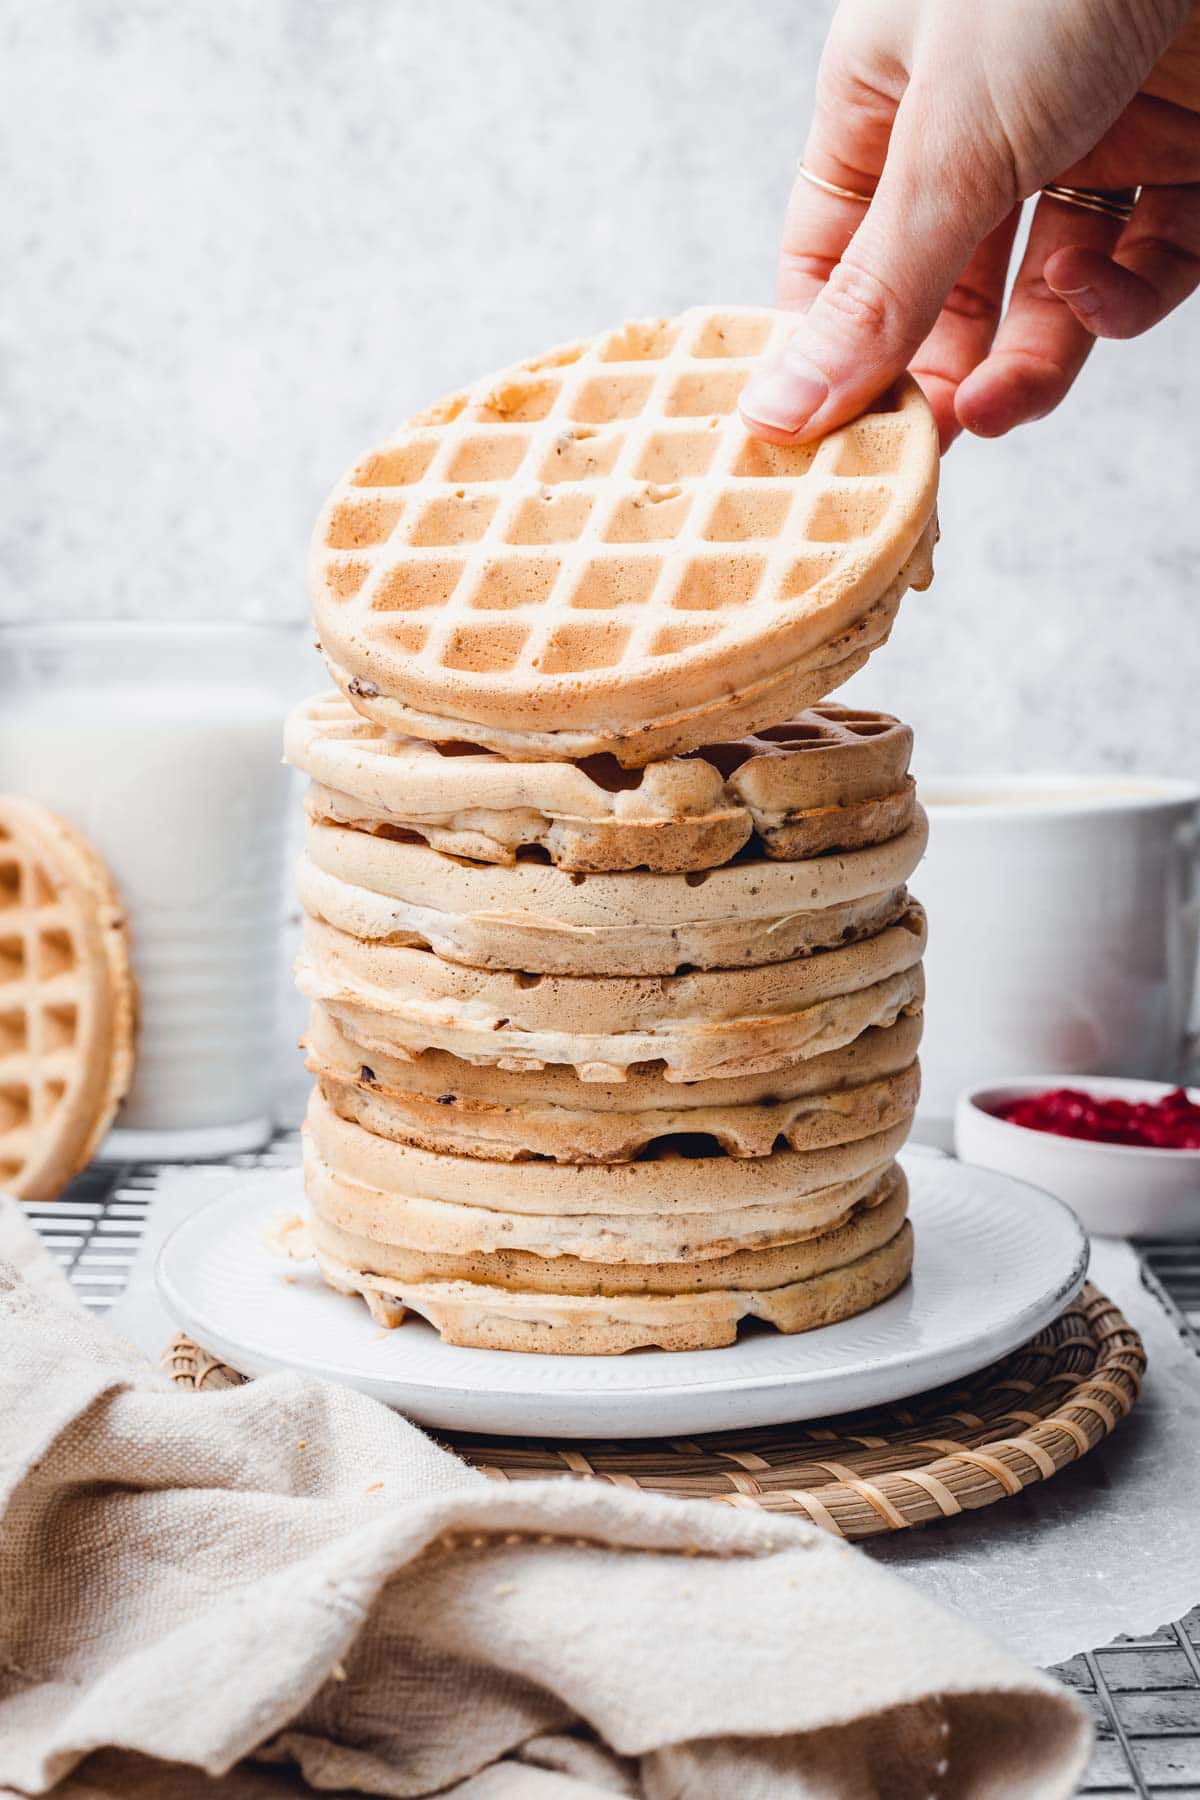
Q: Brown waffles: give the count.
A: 8